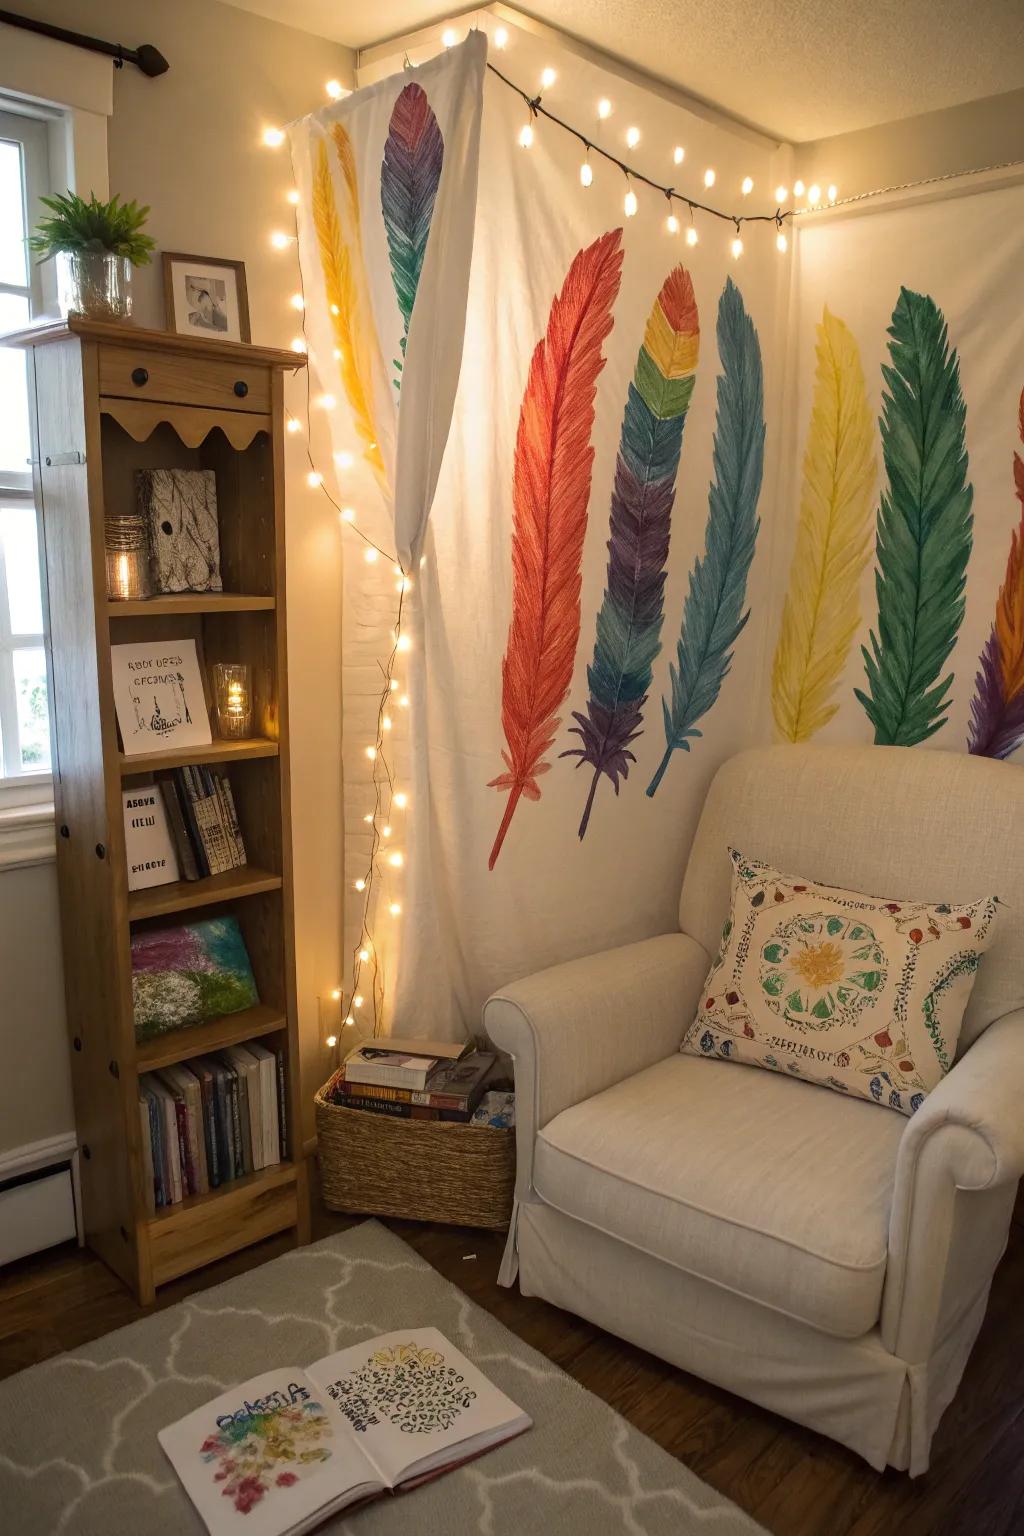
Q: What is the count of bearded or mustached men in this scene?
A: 0